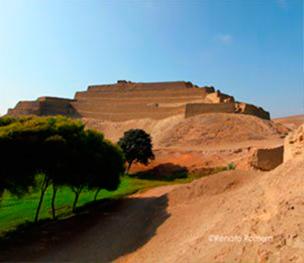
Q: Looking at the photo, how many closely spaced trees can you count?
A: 4